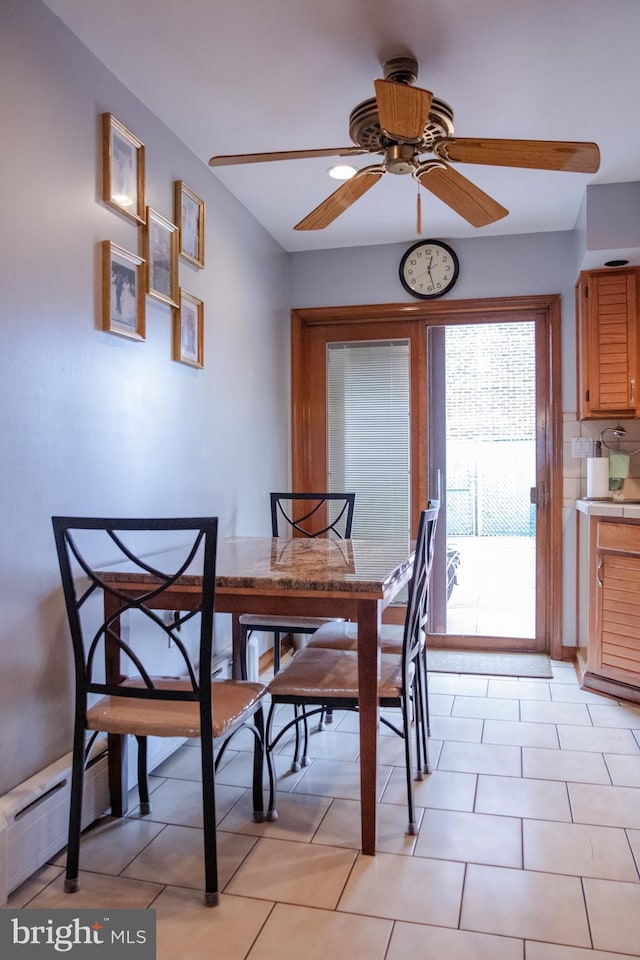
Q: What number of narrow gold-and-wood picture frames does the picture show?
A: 5